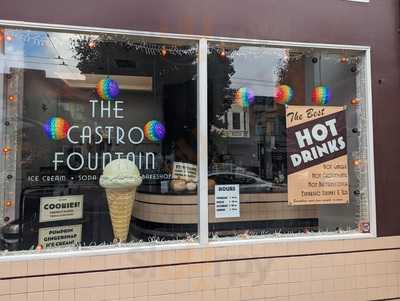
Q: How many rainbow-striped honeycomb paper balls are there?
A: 6